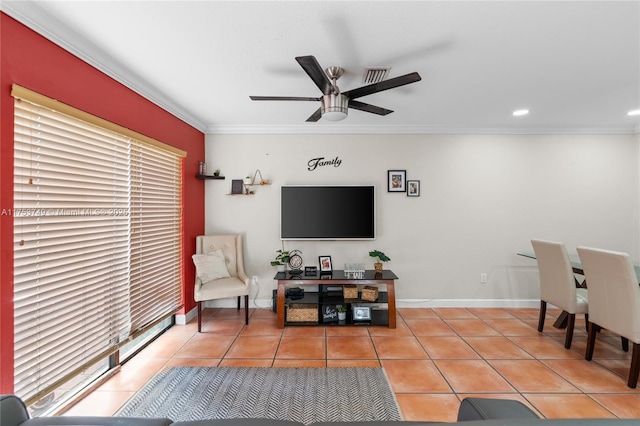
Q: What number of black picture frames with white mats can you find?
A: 3